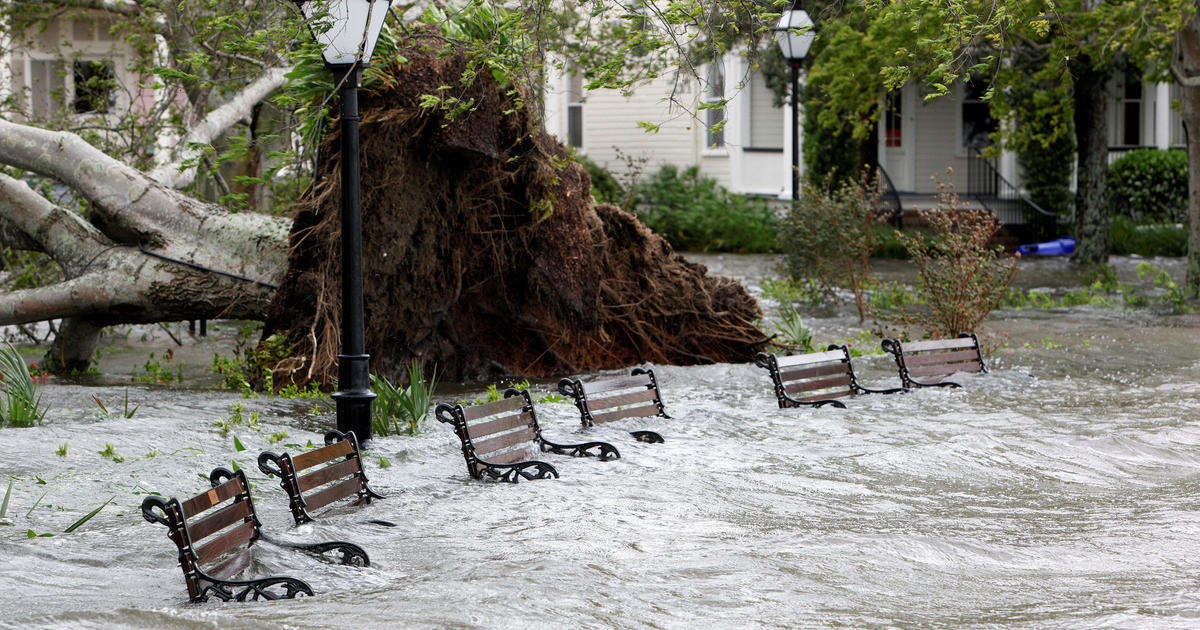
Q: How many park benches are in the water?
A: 6